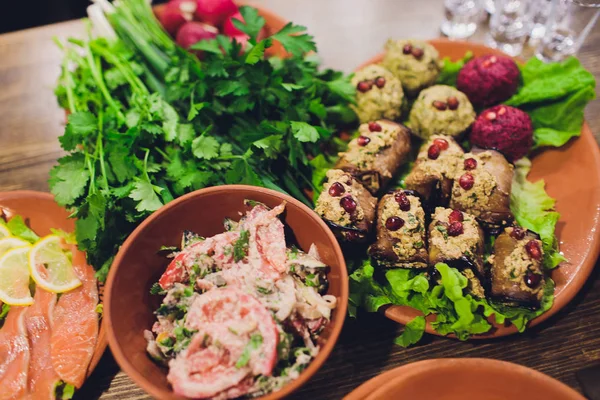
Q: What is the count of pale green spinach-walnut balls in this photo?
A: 3